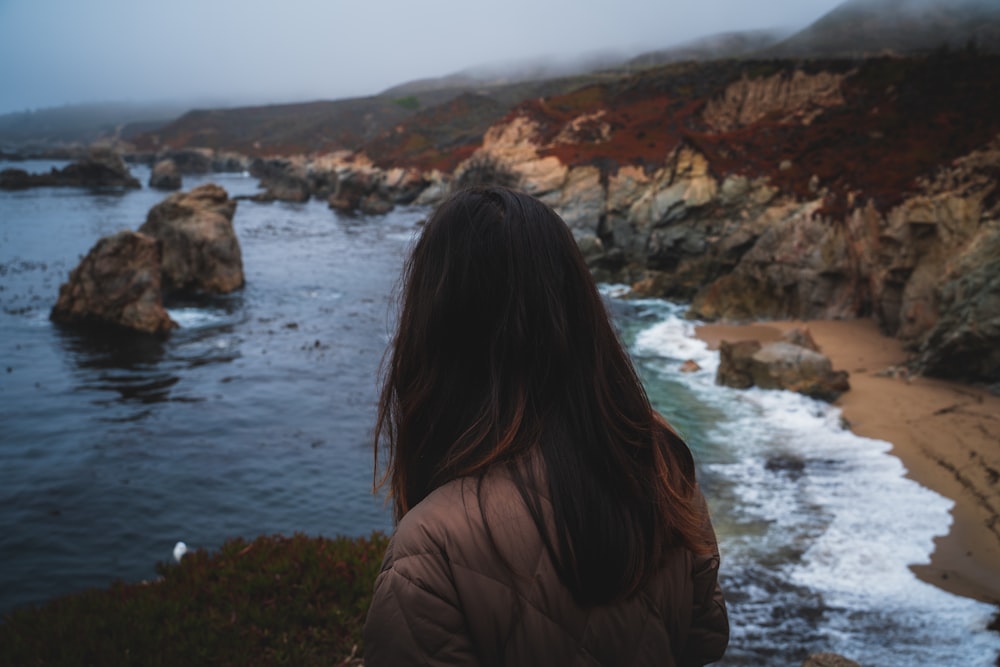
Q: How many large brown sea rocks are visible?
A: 2